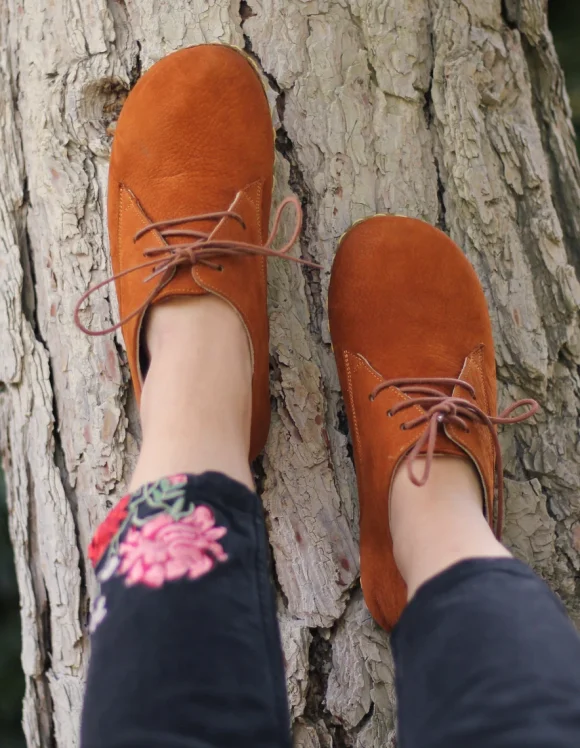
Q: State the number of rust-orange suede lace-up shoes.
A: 2